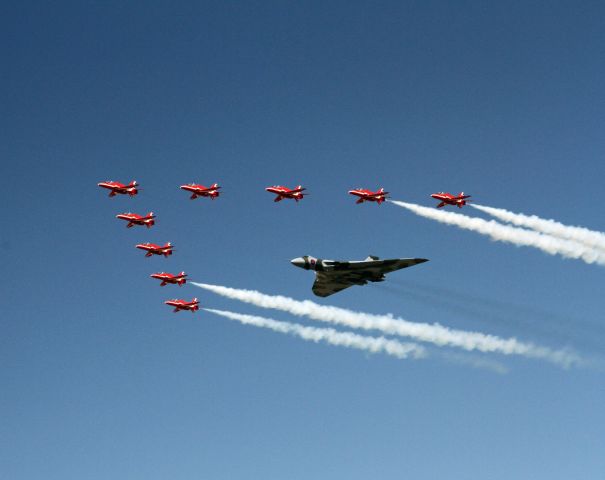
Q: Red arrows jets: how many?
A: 9